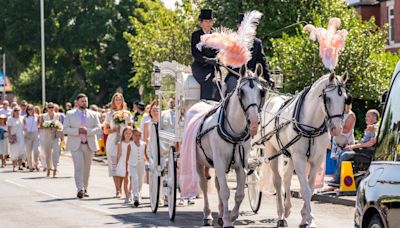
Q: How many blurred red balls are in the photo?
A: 0